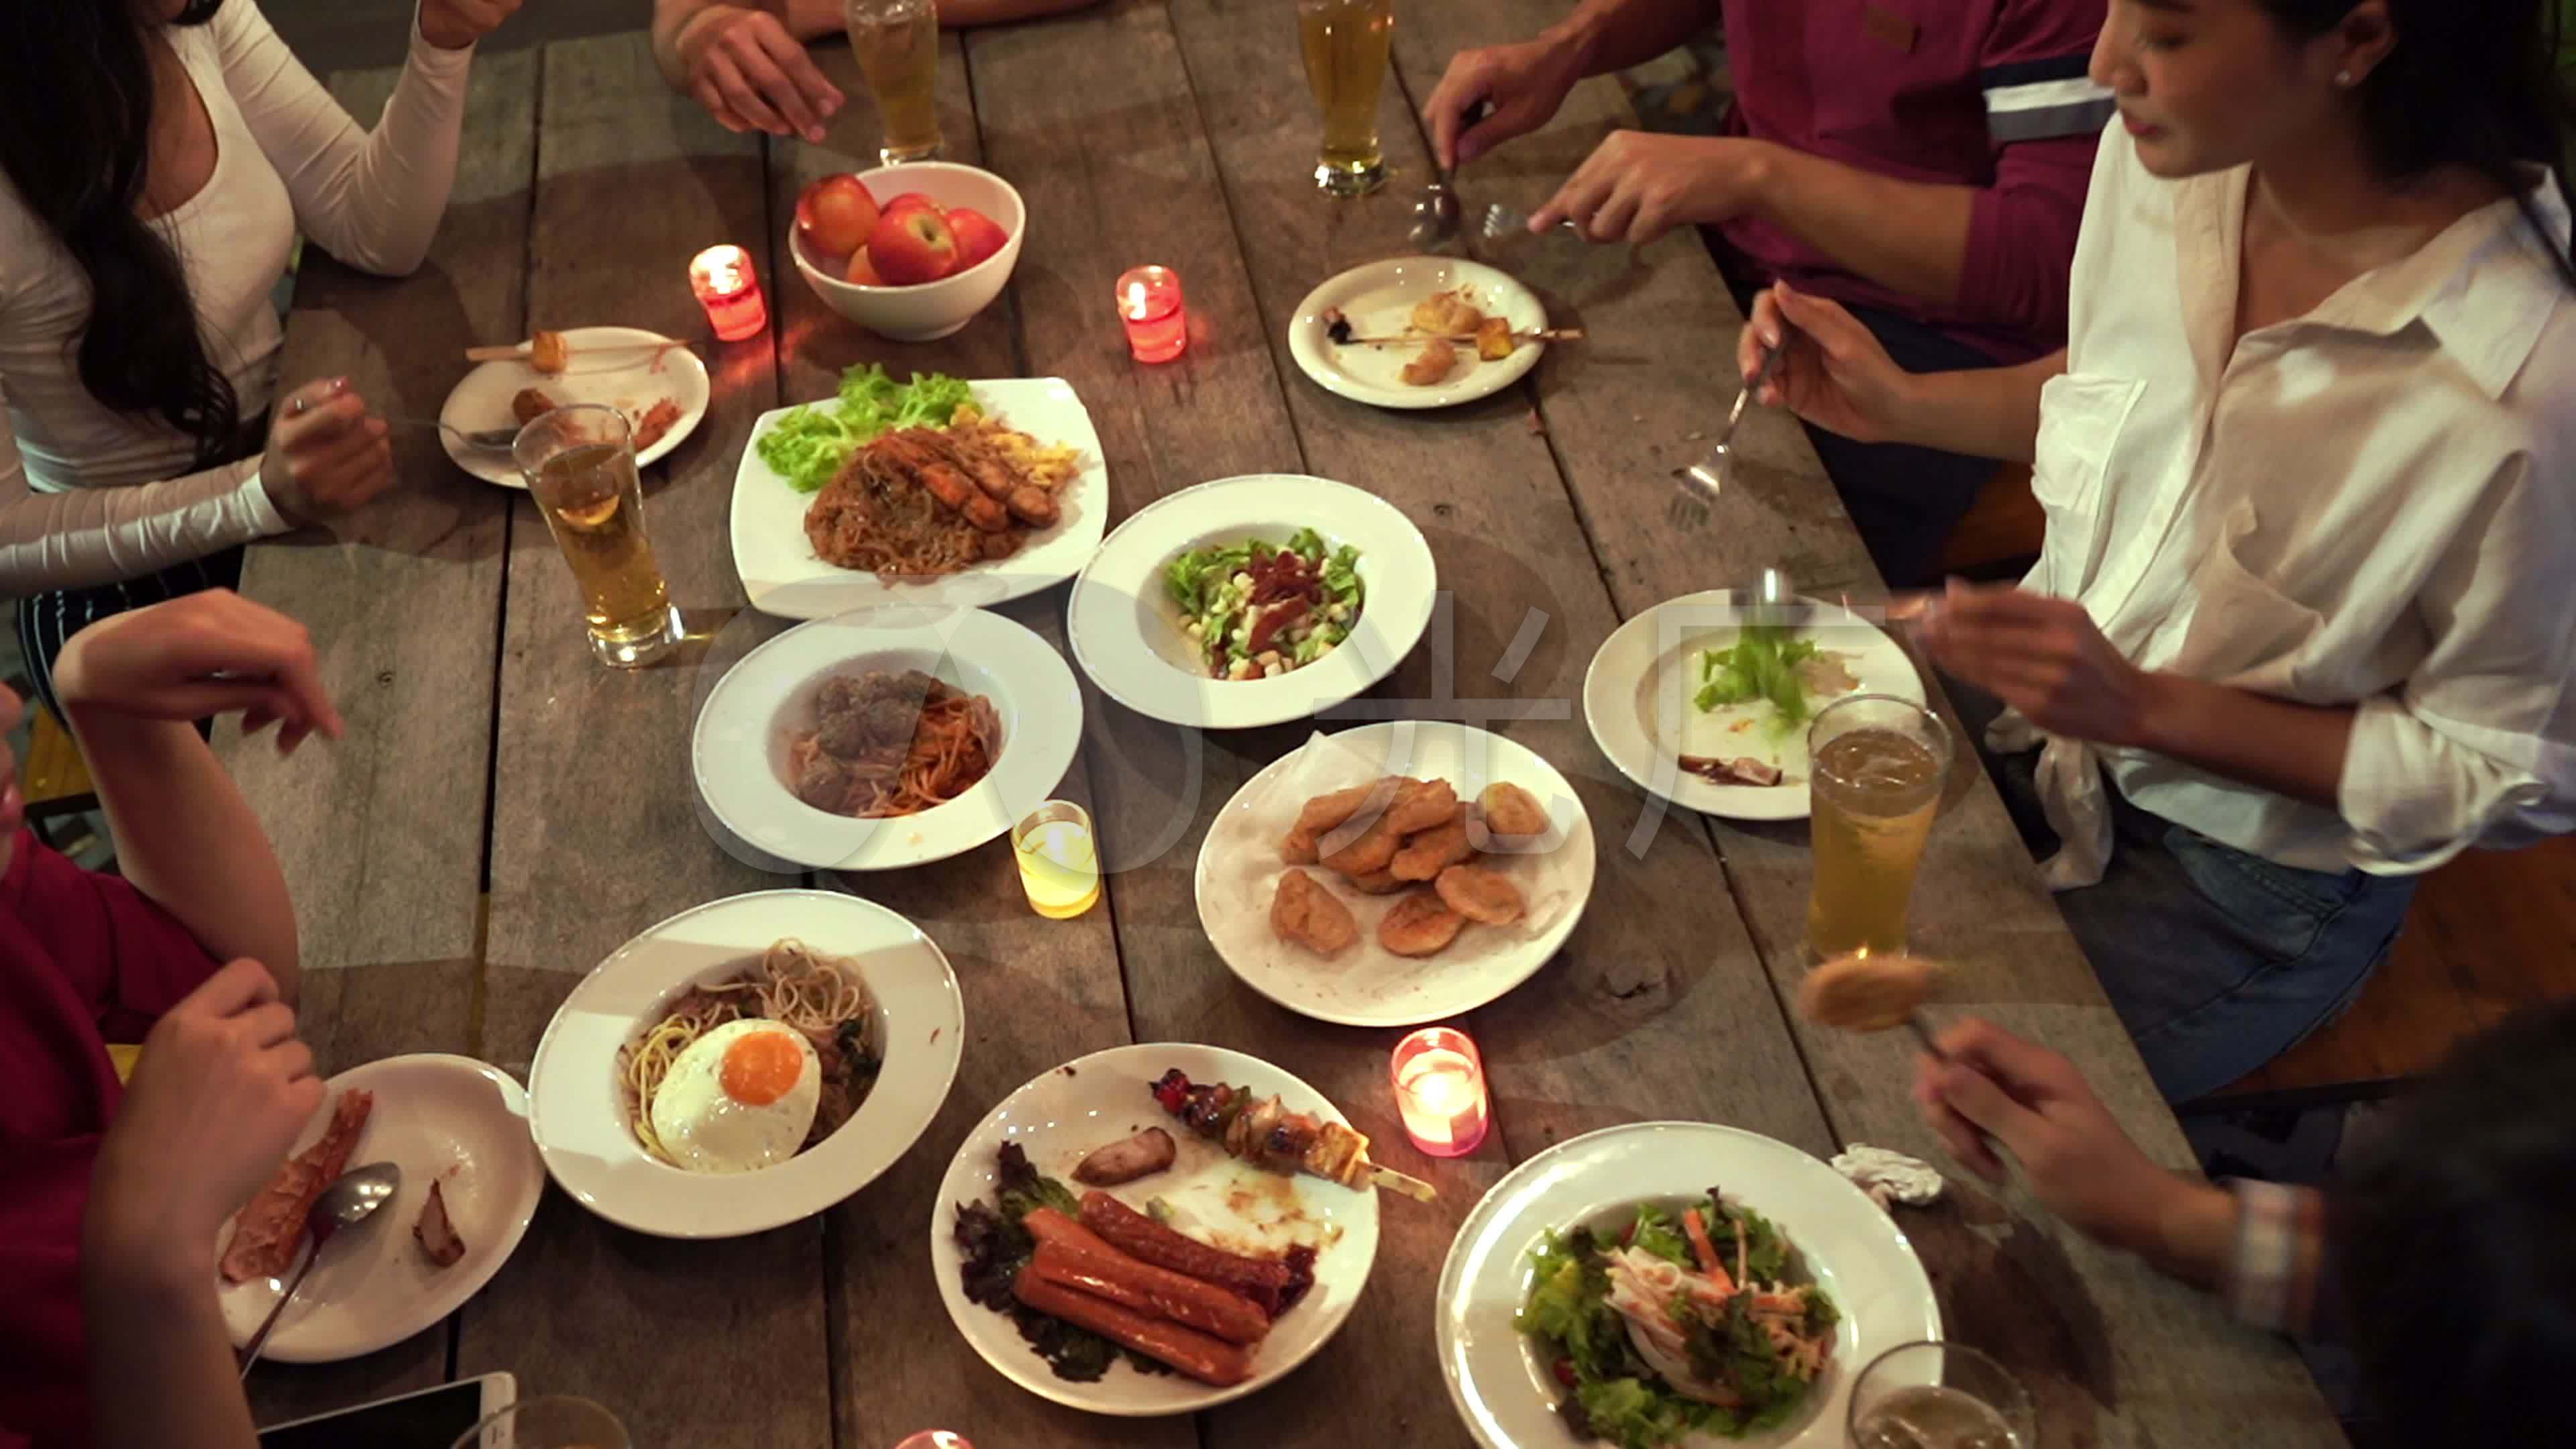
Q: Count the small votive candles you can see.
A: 5